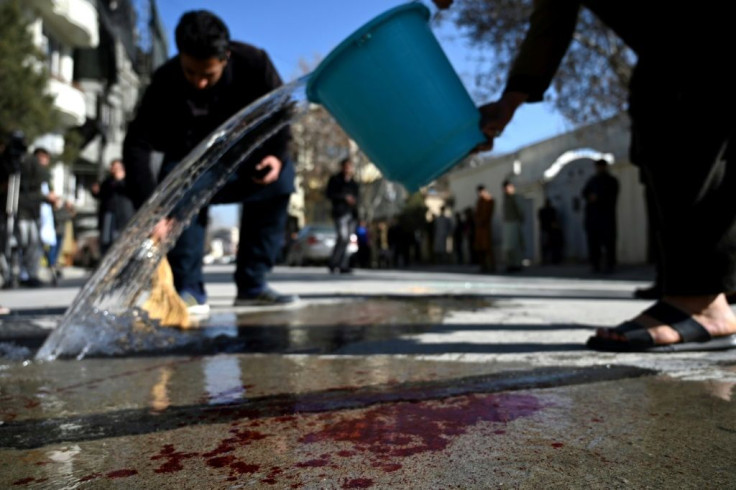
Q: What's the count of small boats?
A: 0